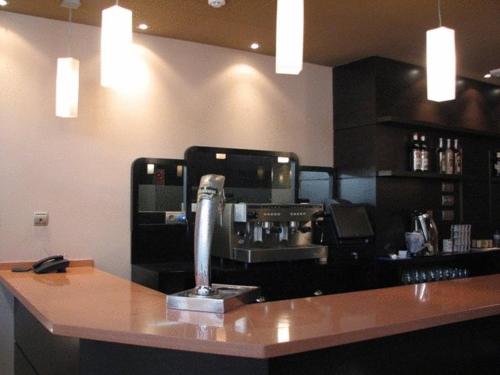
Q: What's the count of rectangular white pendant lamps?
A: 4